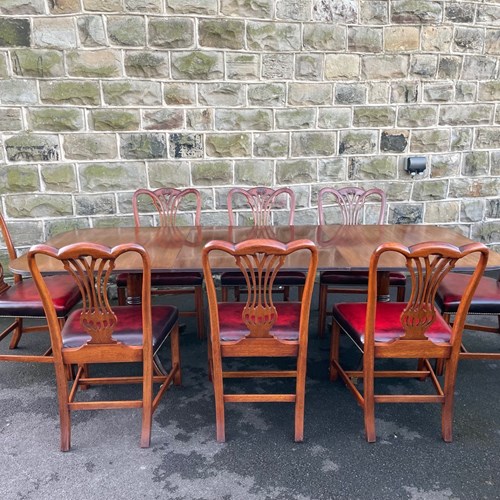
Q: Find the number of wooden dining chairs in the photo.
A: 8